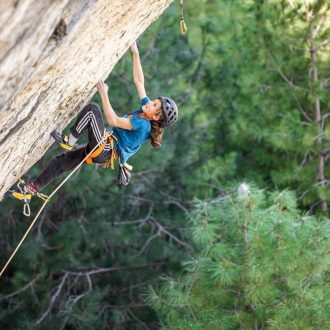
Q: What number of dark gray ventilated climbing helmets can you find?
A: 1